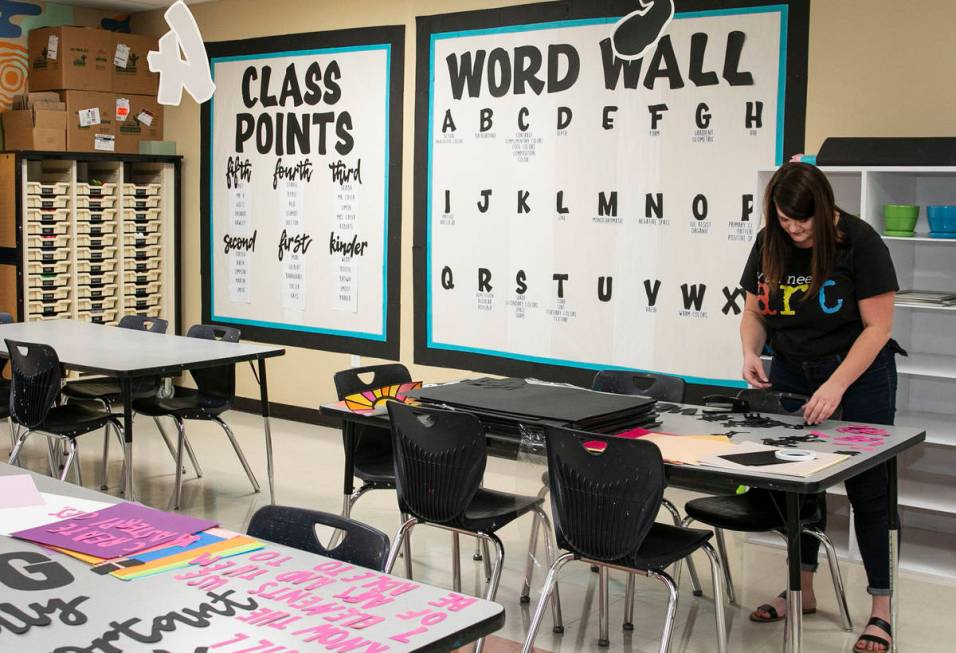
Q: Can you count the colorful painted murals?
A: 1